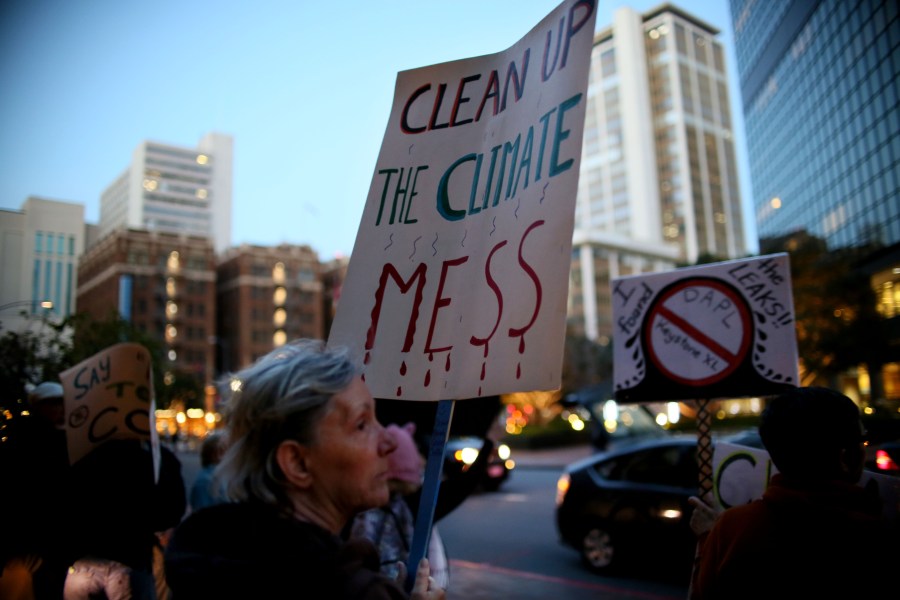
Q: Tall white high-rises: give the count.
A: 2